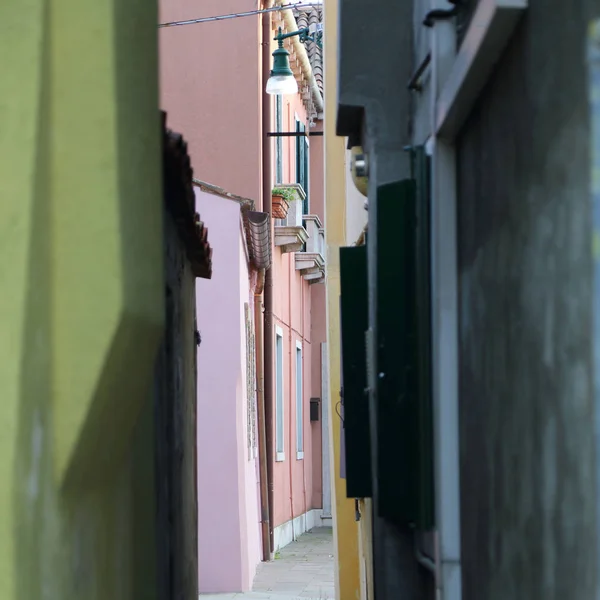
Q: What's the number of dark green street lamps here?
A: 1